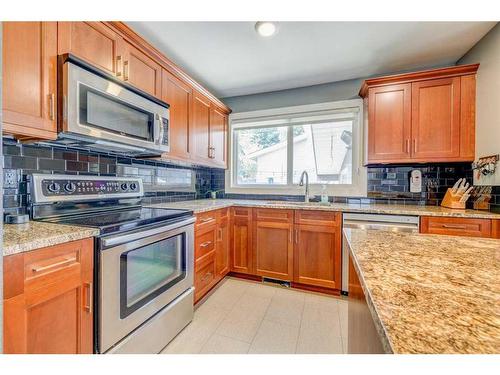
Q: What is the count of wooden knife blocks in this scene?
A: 1